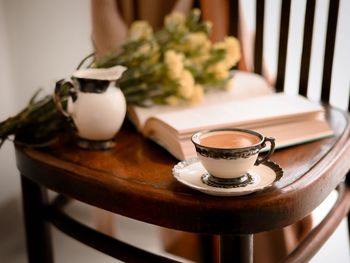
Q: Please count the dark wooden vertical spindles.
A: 5